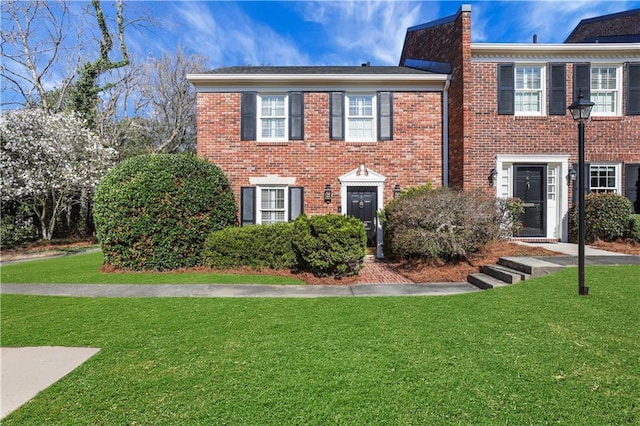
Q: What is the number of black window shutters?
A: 12